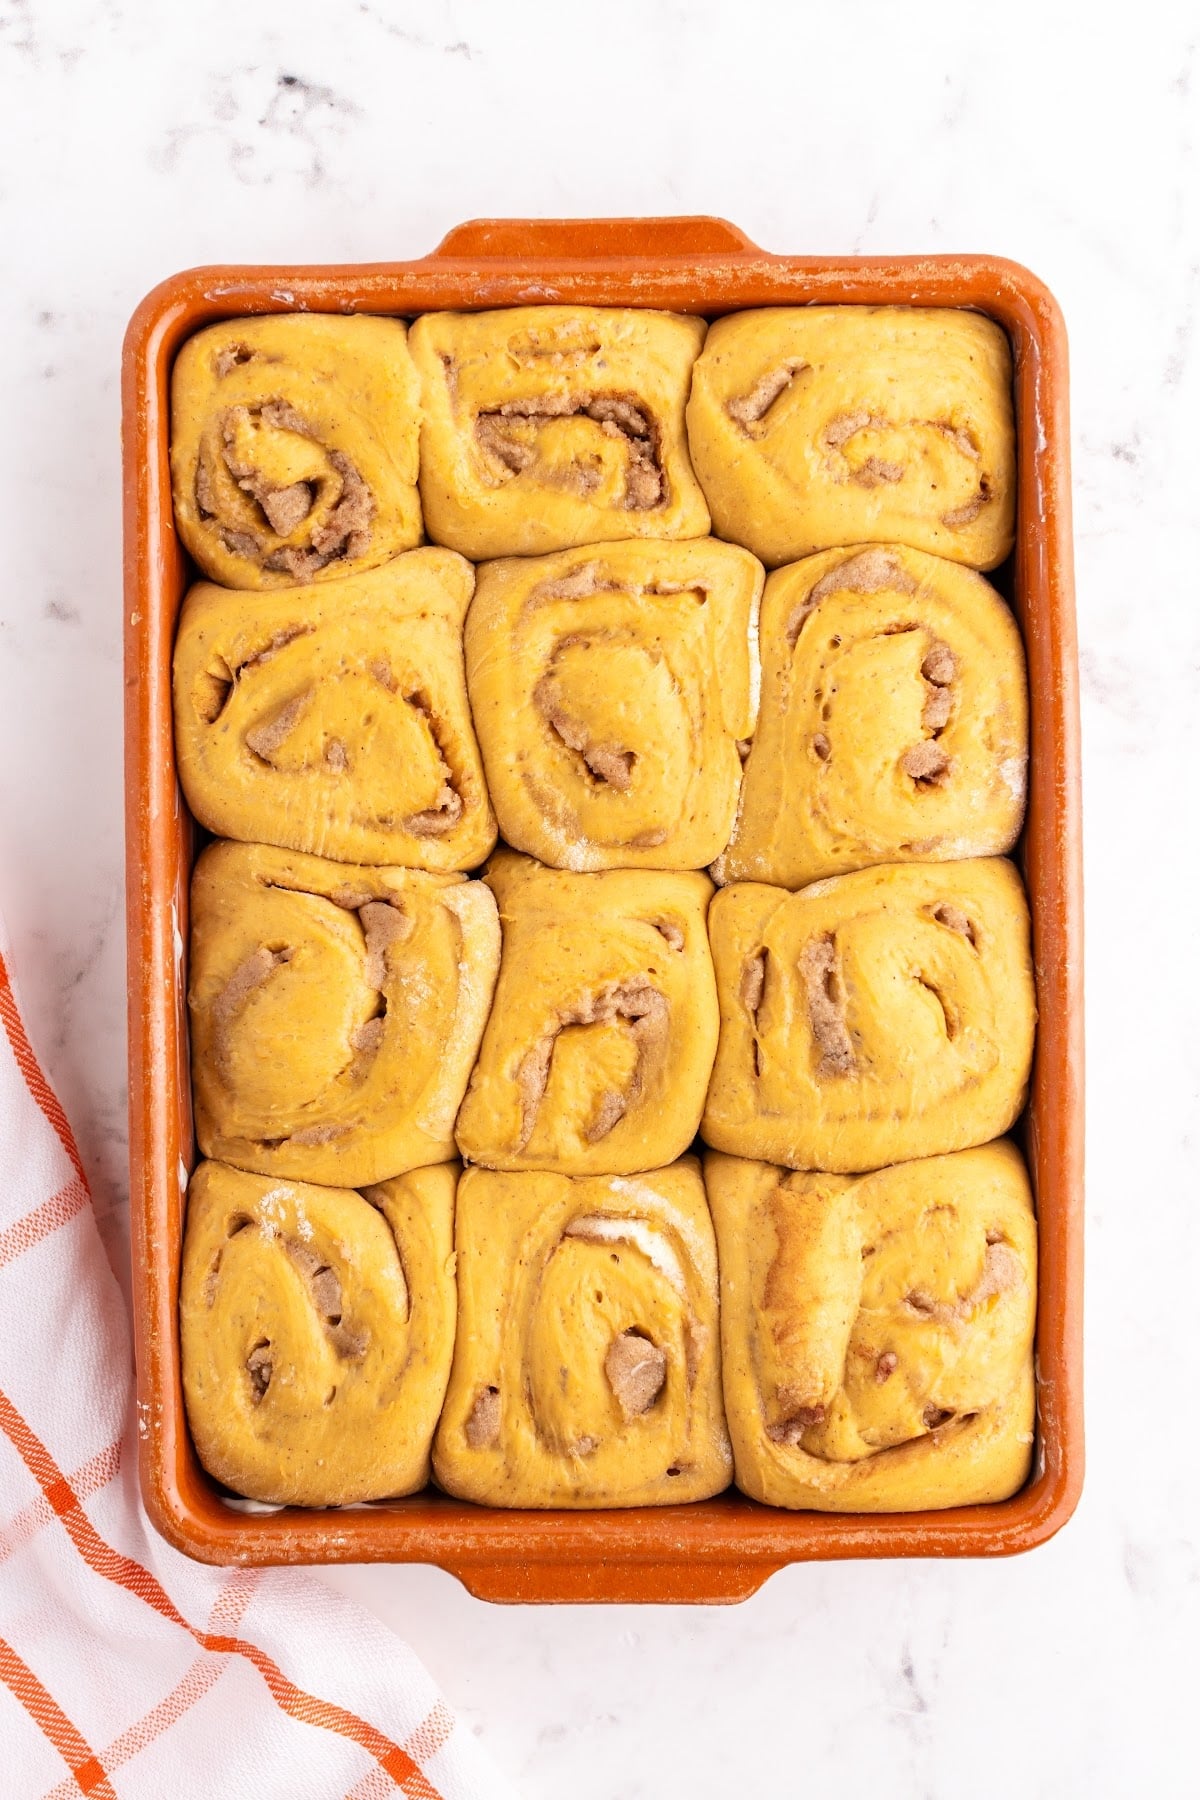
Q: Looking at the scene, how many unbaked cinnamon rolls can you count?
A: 12